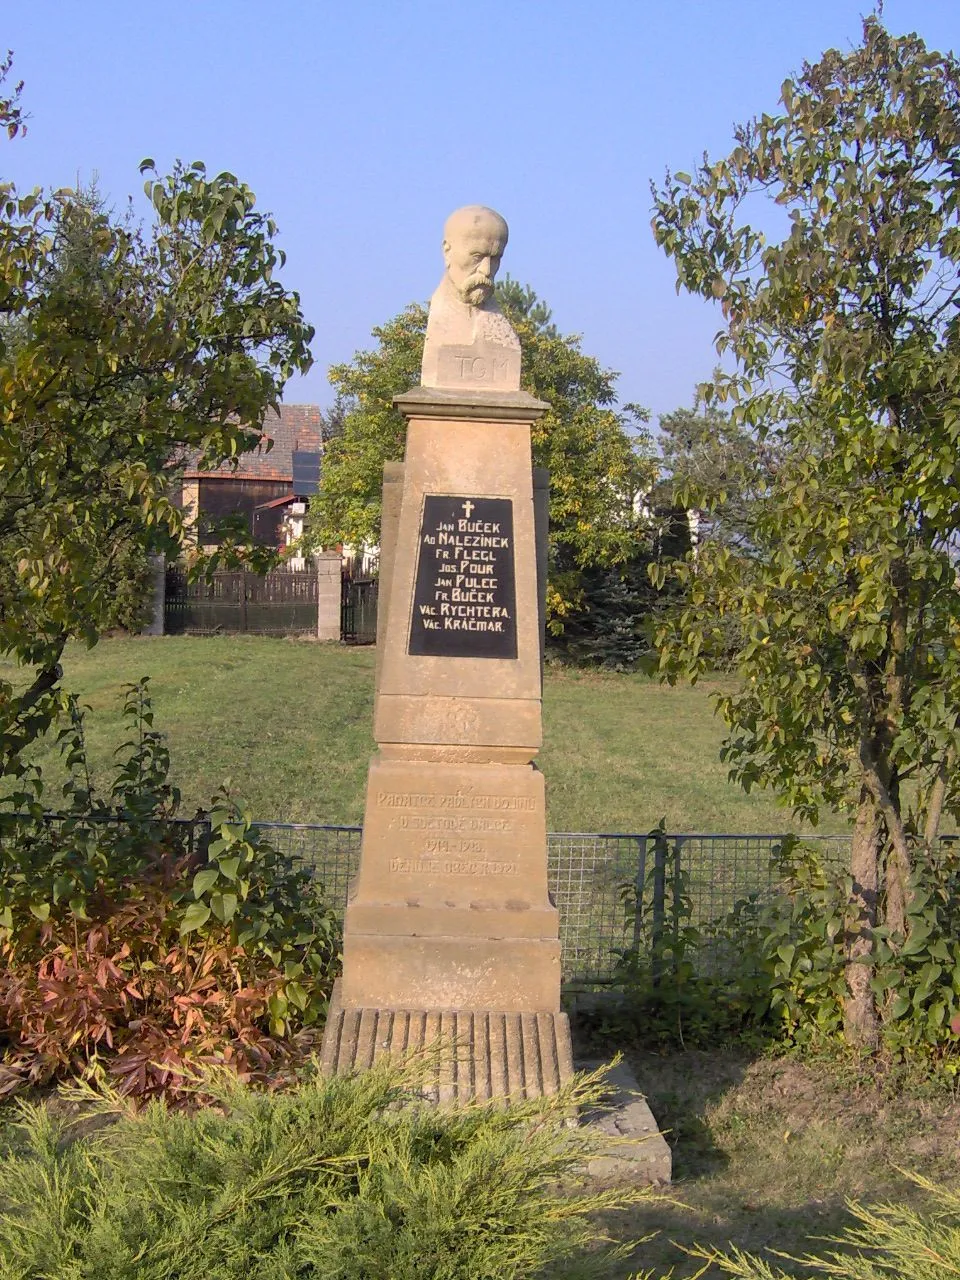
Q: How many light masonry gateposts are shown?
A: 2